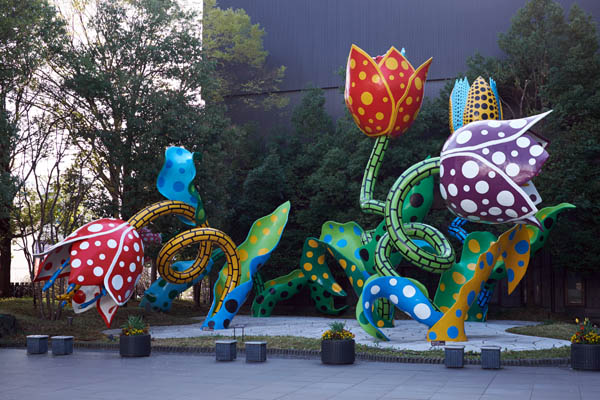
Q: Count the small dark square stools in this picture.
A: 6